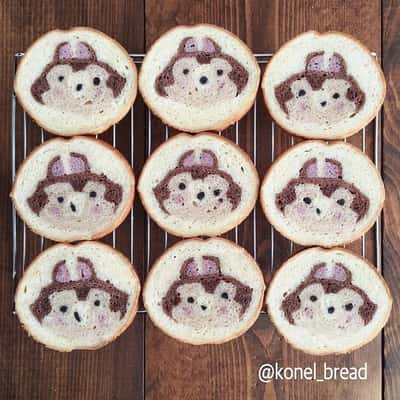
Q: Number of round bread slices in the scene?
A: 9